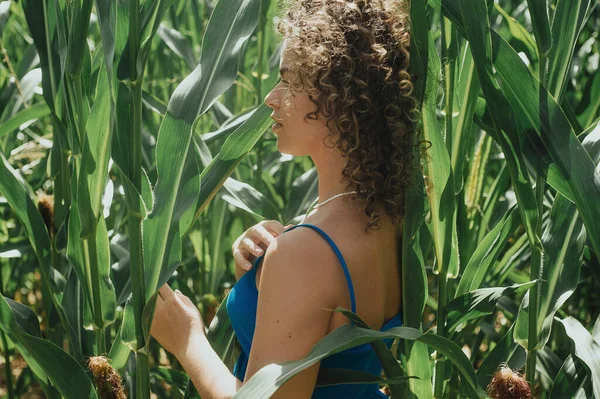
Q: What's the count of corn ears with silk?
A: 3